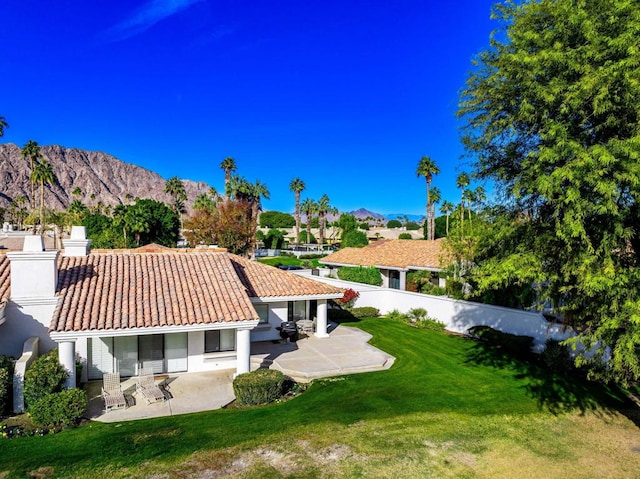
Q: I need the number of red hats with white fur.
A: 0